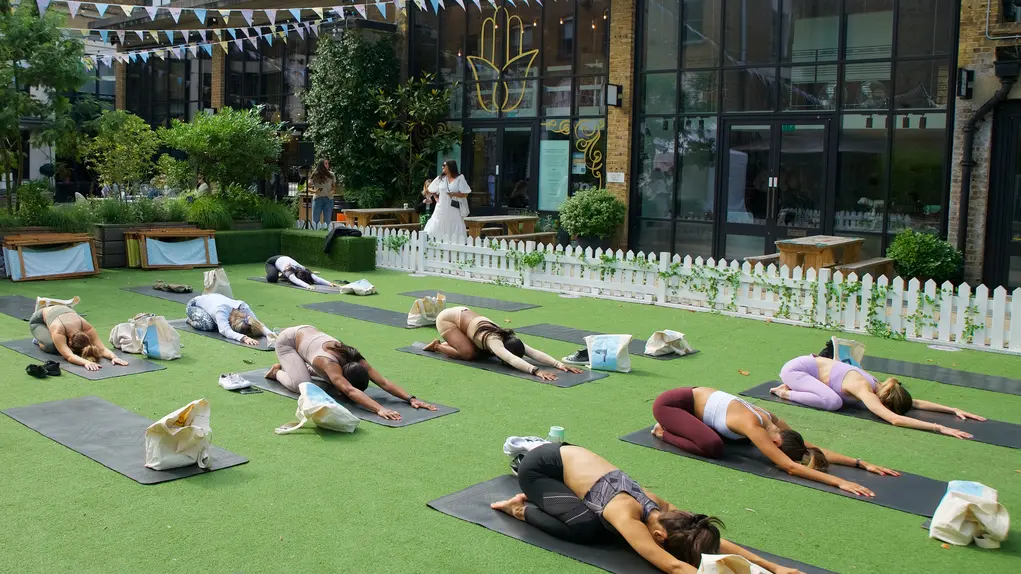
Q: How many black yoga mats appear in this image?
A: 15